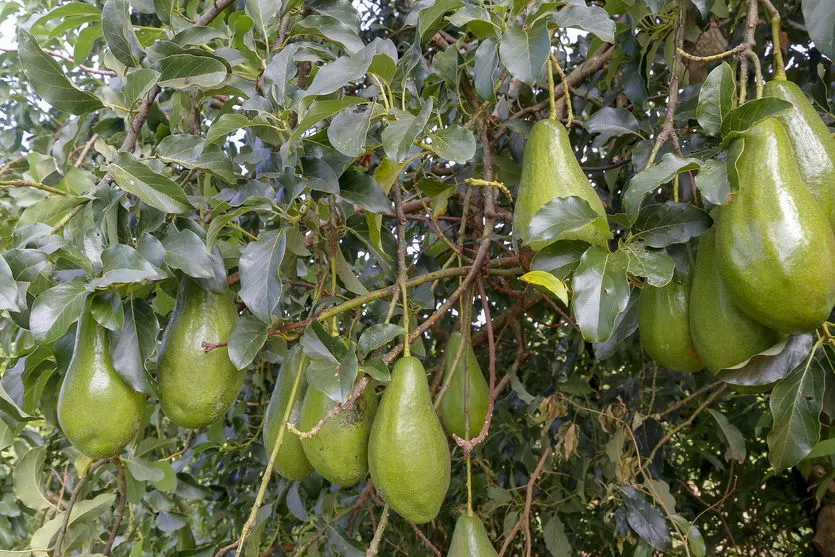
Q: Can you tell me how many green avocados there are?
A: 12